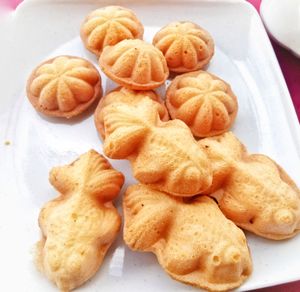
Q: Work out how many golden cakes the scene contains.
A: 10